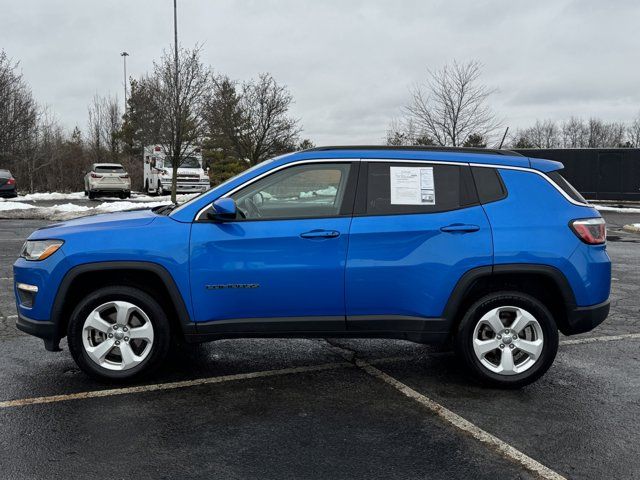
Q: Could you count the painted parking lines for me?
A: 2